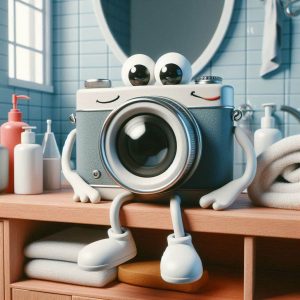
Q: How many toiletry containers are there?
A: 5